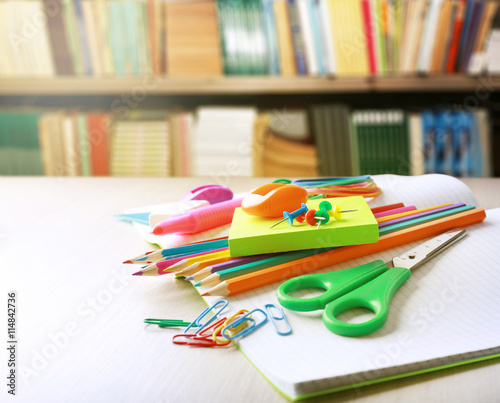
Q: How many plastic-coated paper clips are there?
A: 7